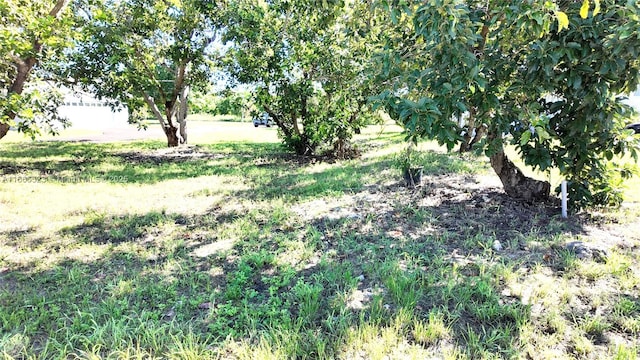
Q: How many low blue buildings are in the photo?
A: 0